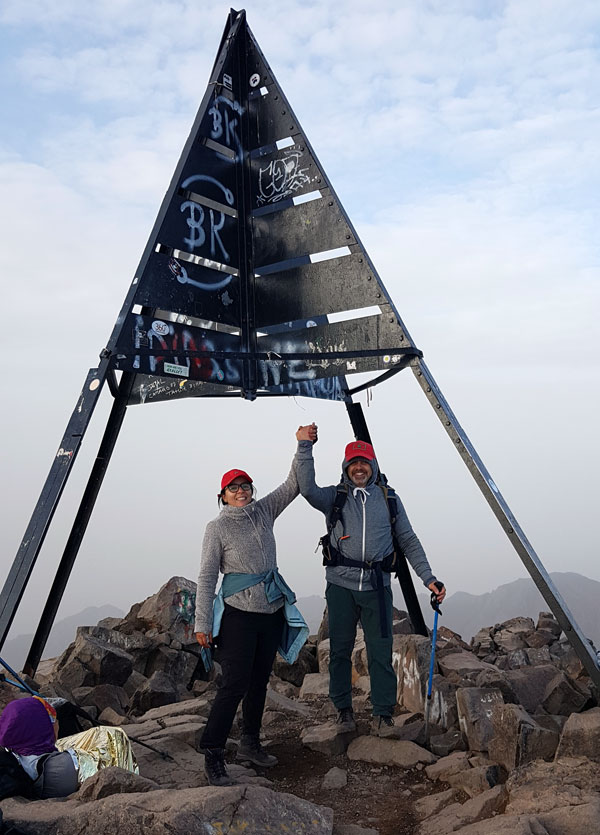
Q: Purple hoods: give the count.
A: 1